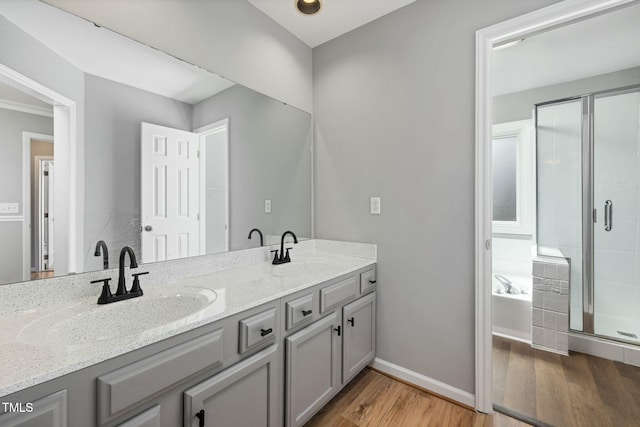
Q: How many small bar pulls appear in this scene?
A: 6